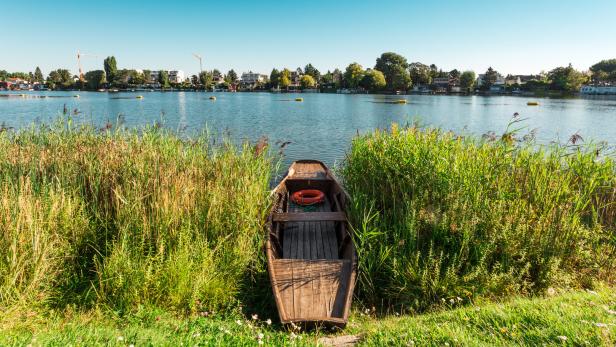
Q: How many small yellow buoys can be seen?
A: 7